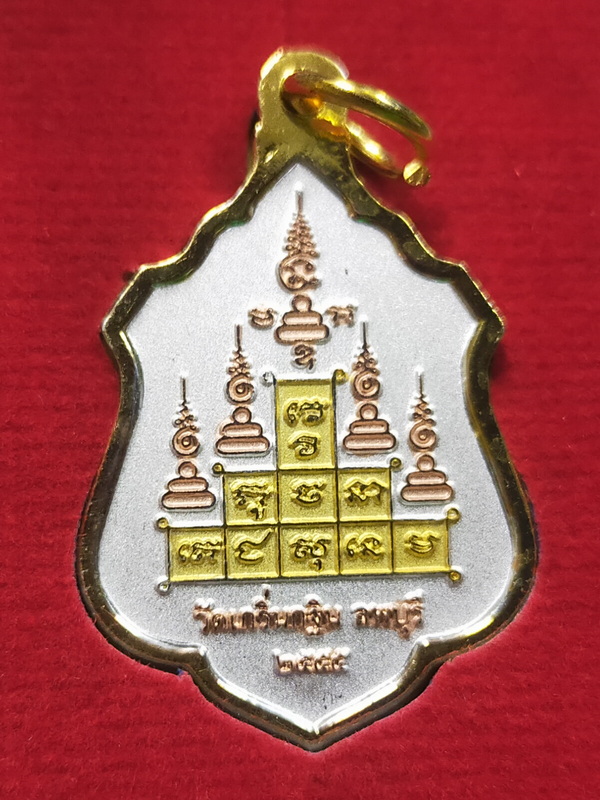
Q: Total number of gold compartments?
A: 9